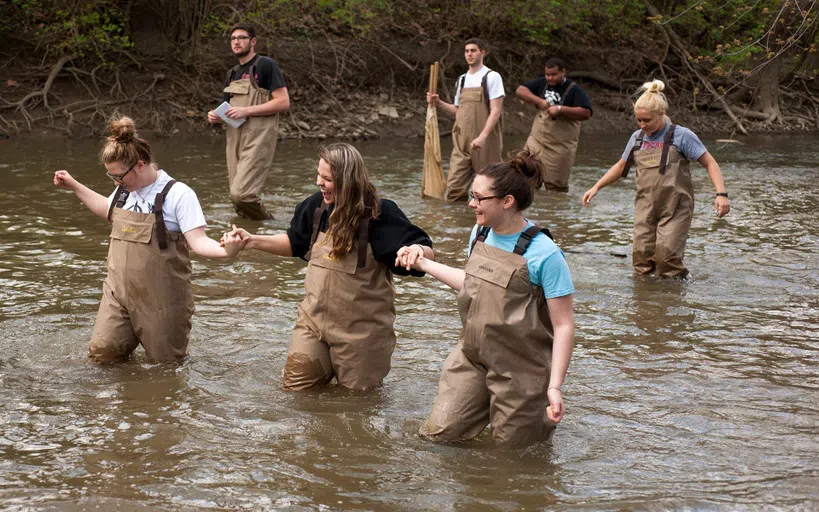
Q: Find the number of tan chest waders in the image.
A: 7